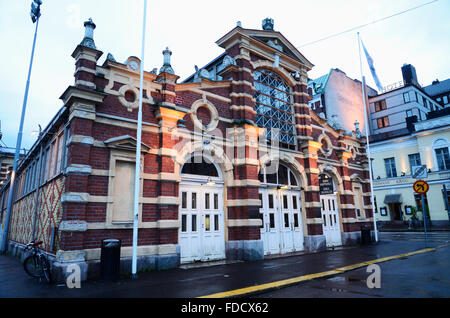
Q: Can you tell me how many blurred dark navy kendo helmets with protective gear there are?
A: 0